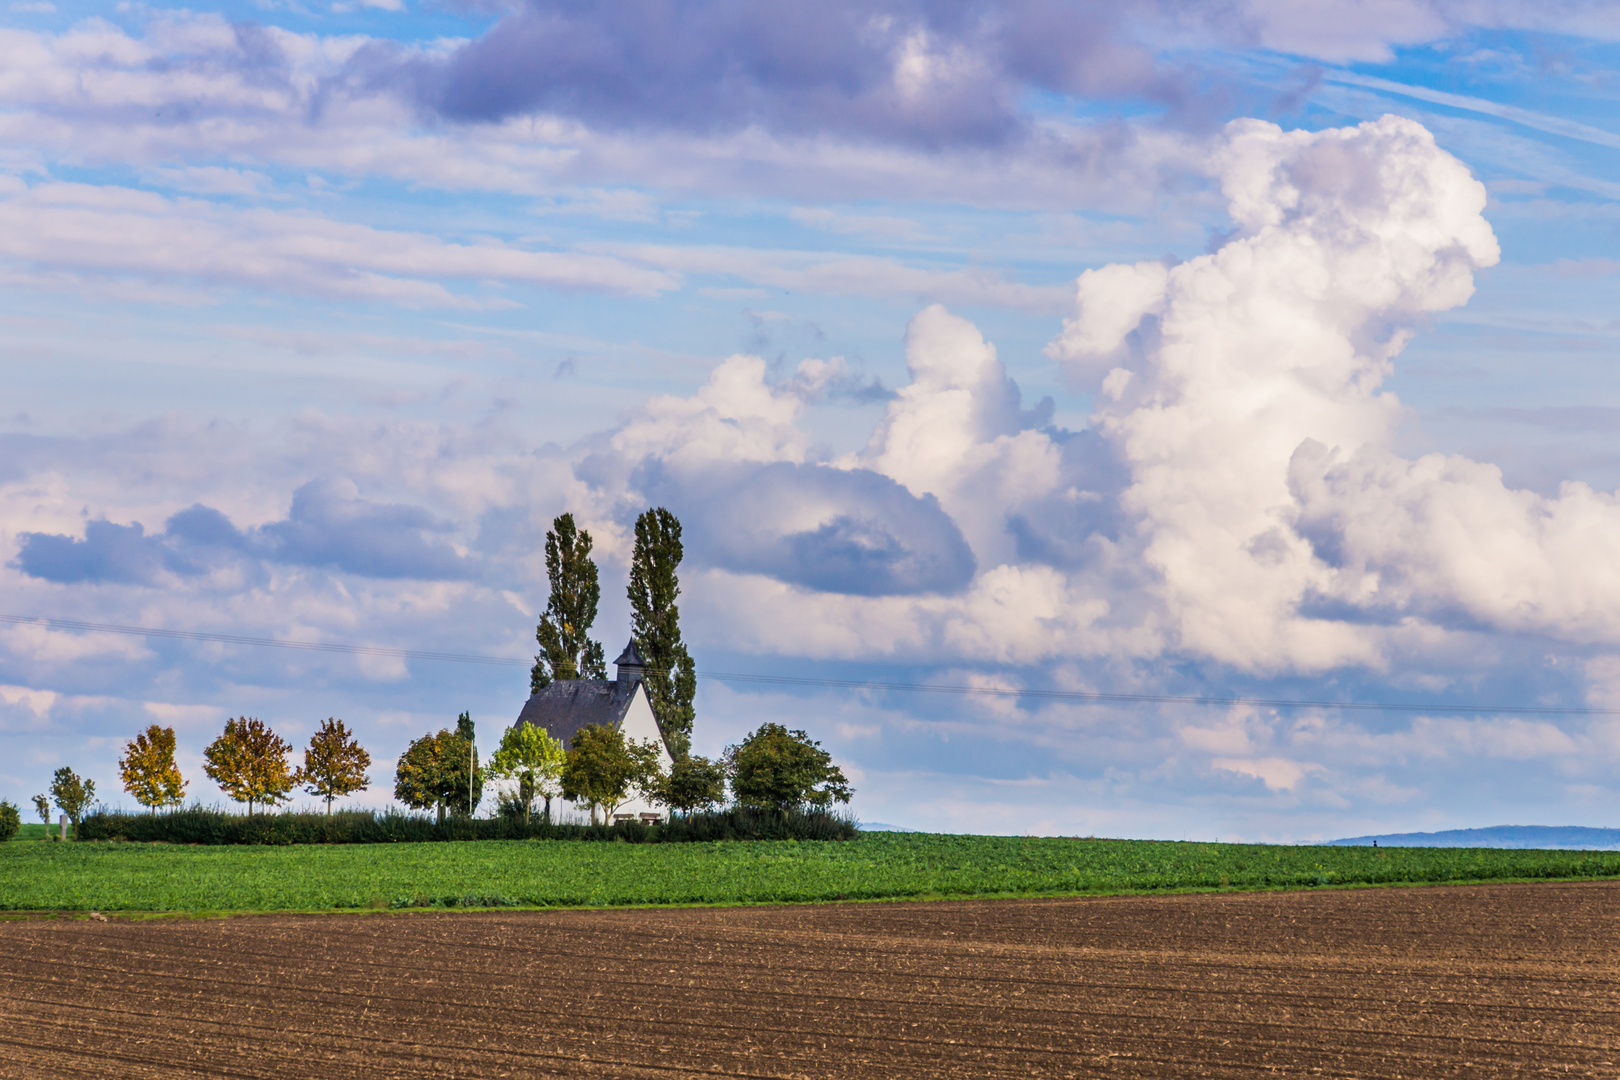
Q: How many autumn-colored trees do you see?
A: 3